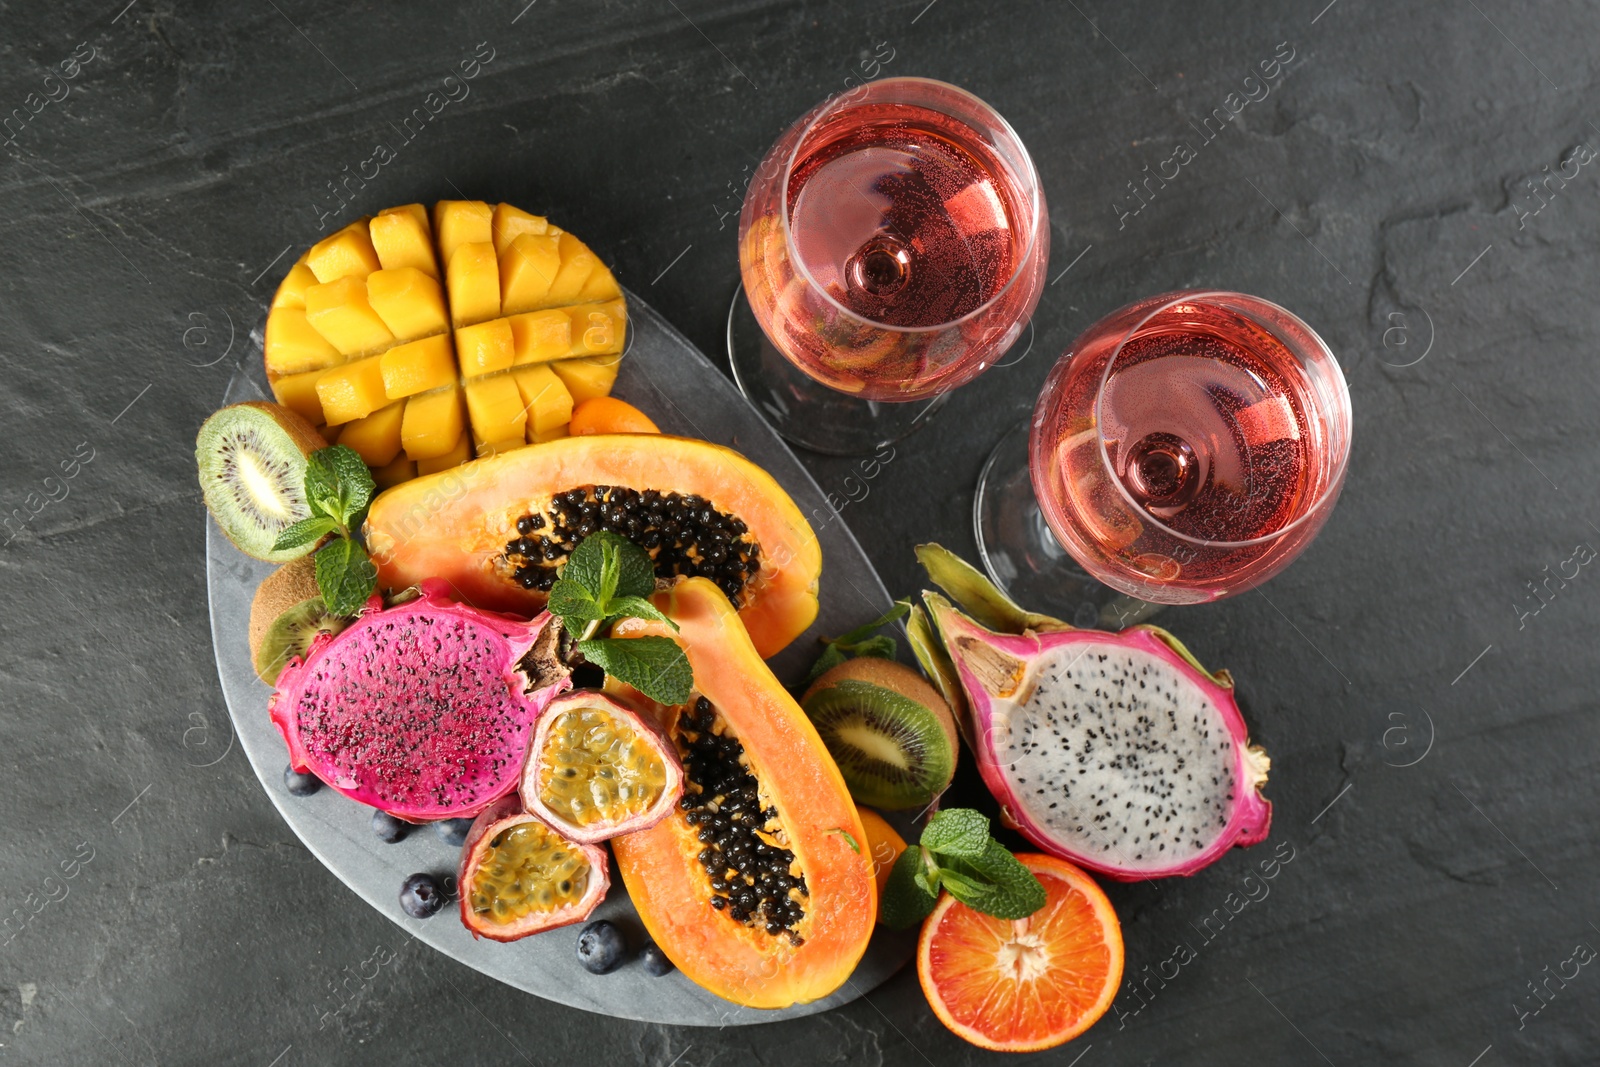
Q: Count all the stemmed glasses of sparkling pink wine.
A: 2